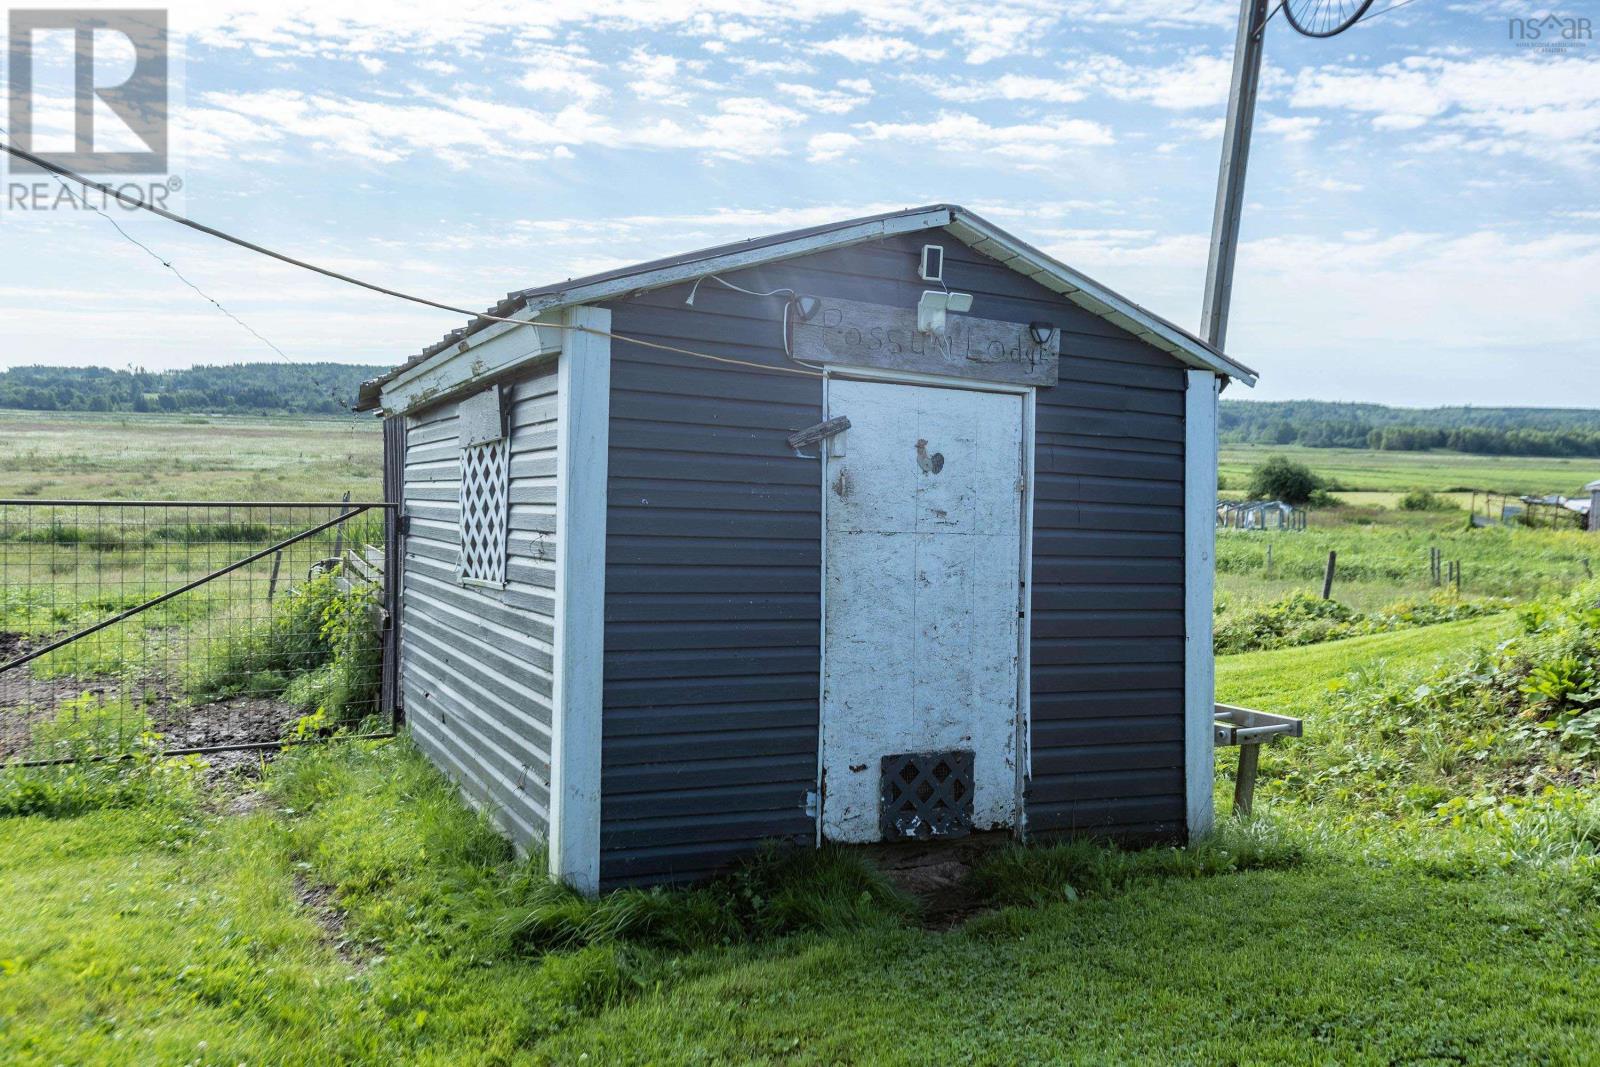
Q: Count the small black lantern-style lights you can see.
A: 2